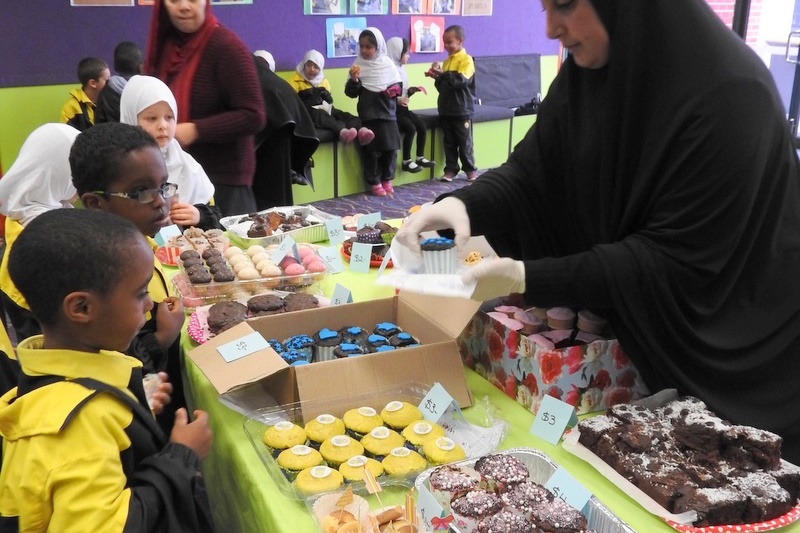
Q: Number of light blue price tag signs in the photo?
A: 12